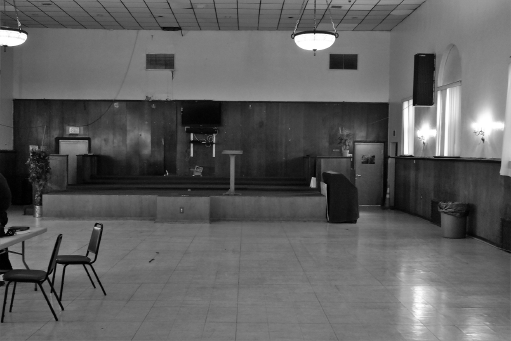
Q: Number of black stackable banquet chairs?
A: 2